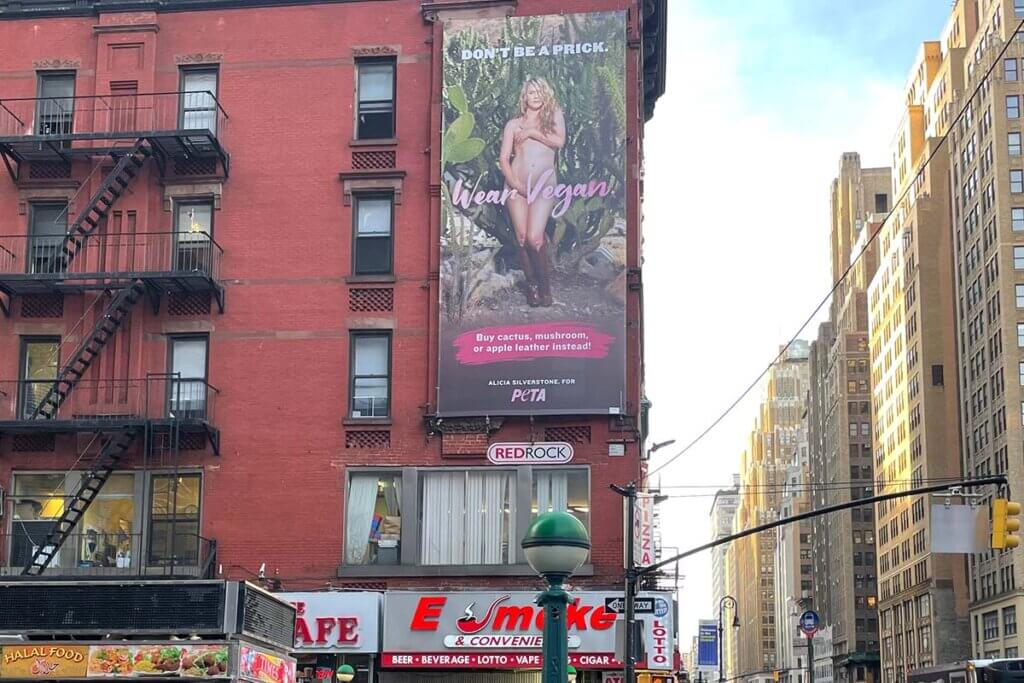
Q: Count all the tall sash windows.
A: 9